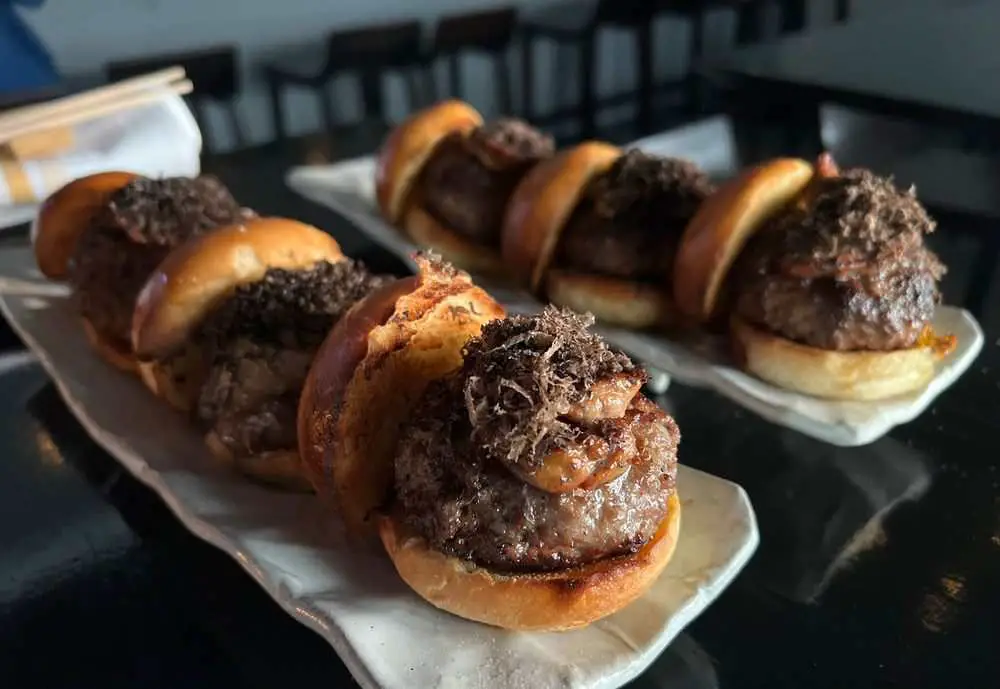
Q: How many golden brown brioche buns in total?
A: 6